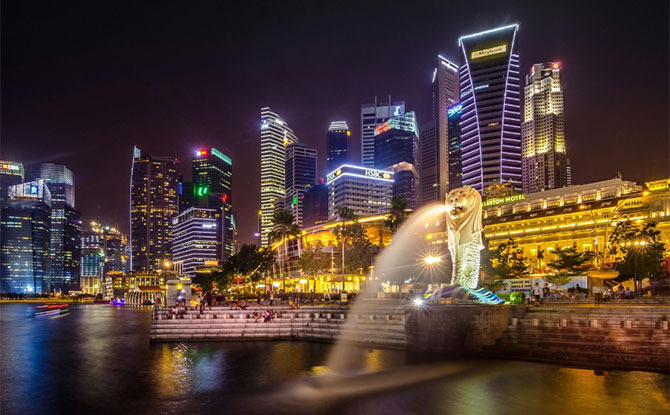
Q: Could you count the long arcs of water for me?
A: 1